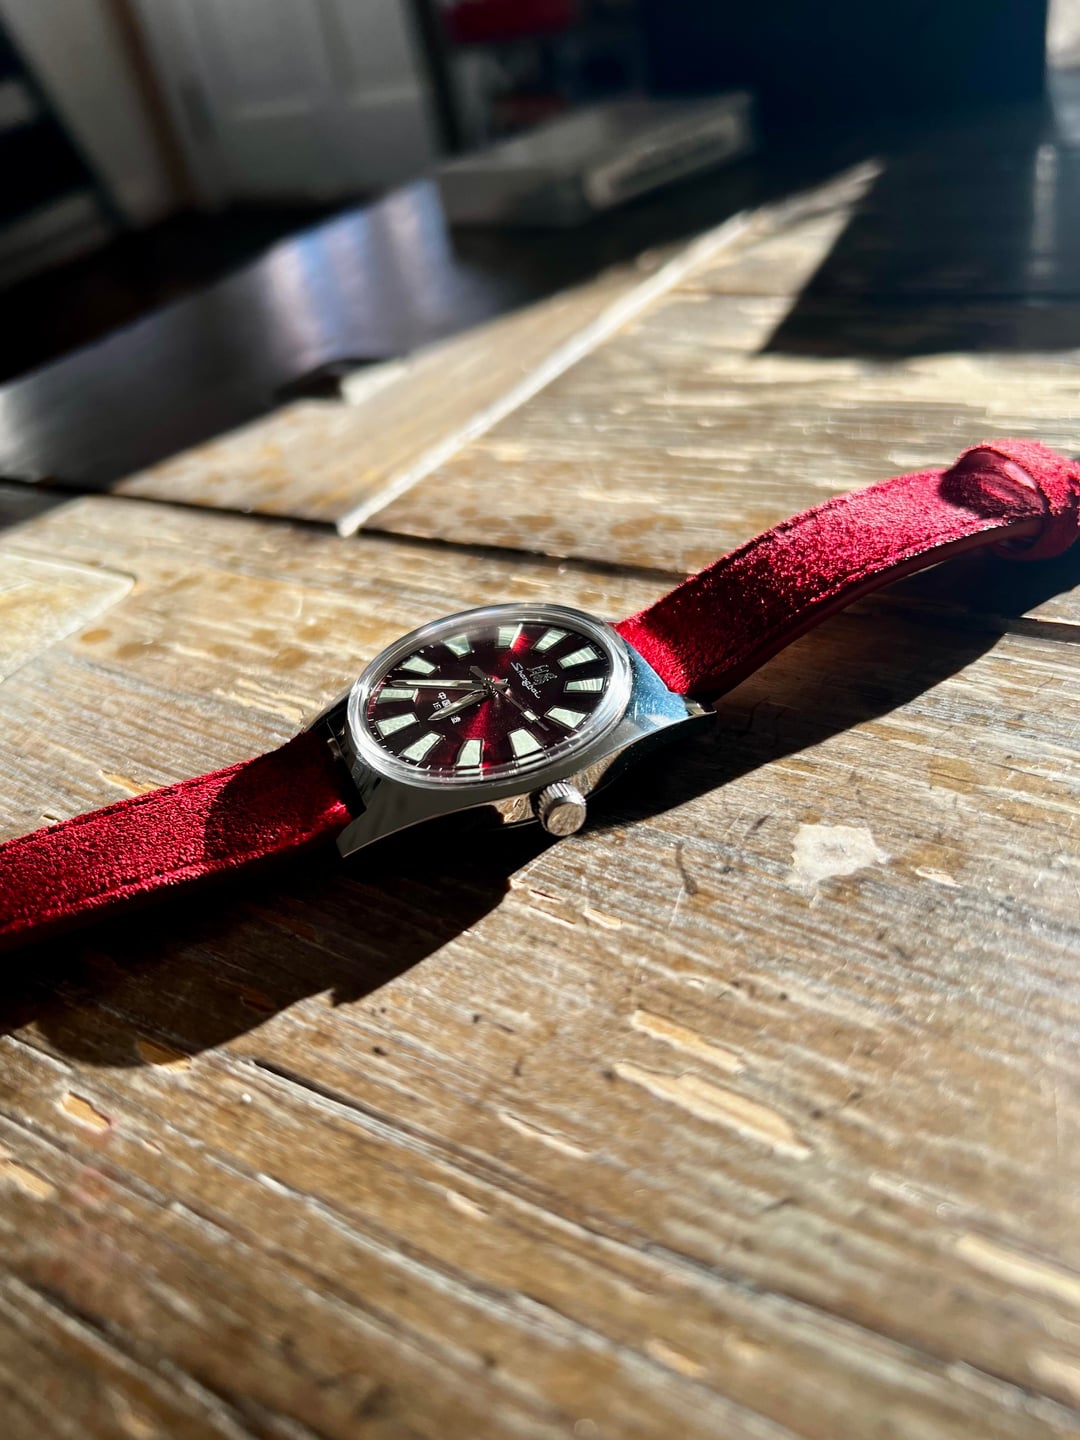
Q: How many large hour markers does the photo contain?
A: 12